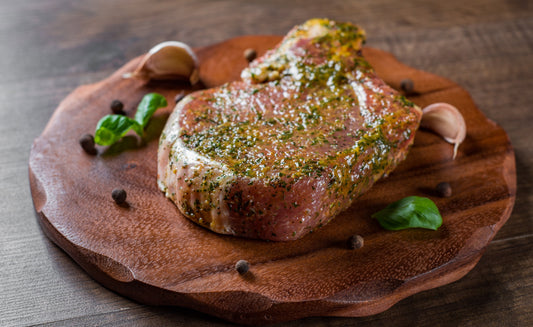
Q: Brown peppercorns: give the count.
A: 9